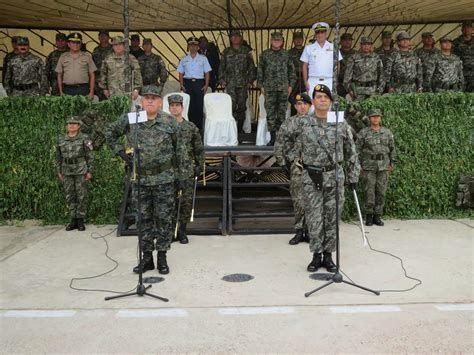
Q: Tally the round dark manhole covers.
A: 3